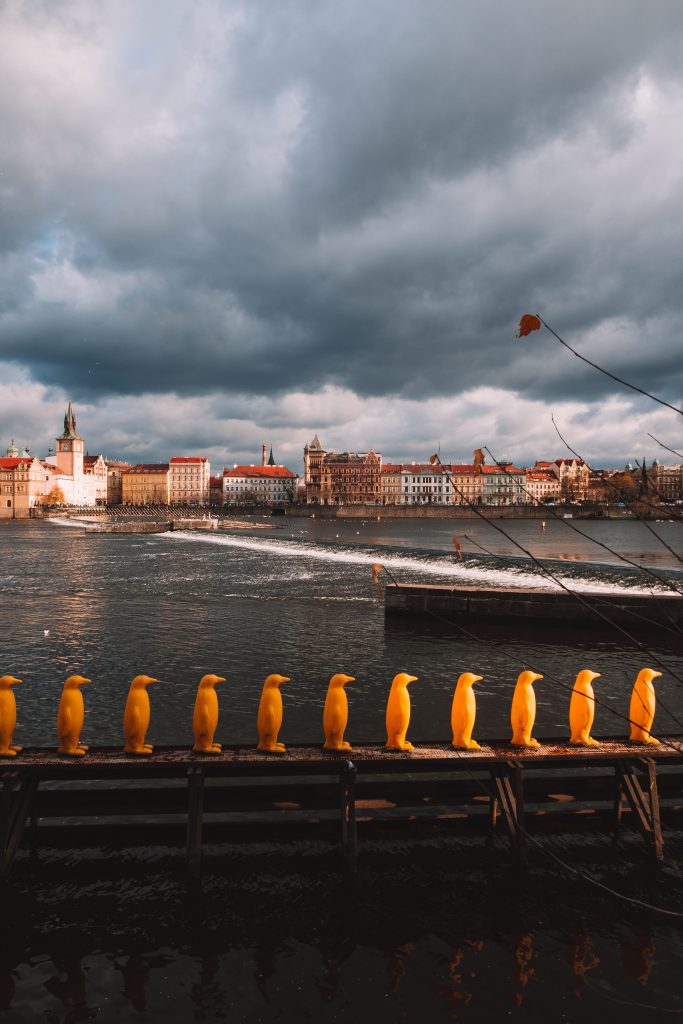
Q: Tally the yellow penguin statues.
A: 11